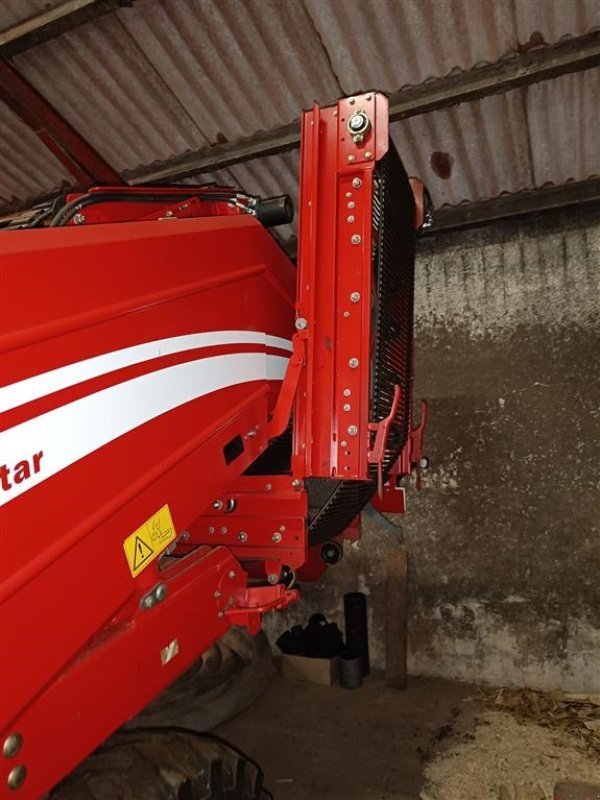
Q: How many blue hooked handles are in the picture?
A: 0